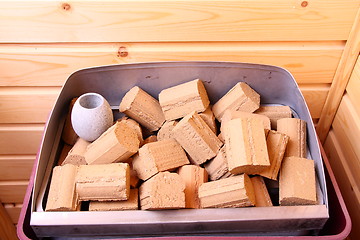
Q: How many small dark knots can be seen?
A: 3